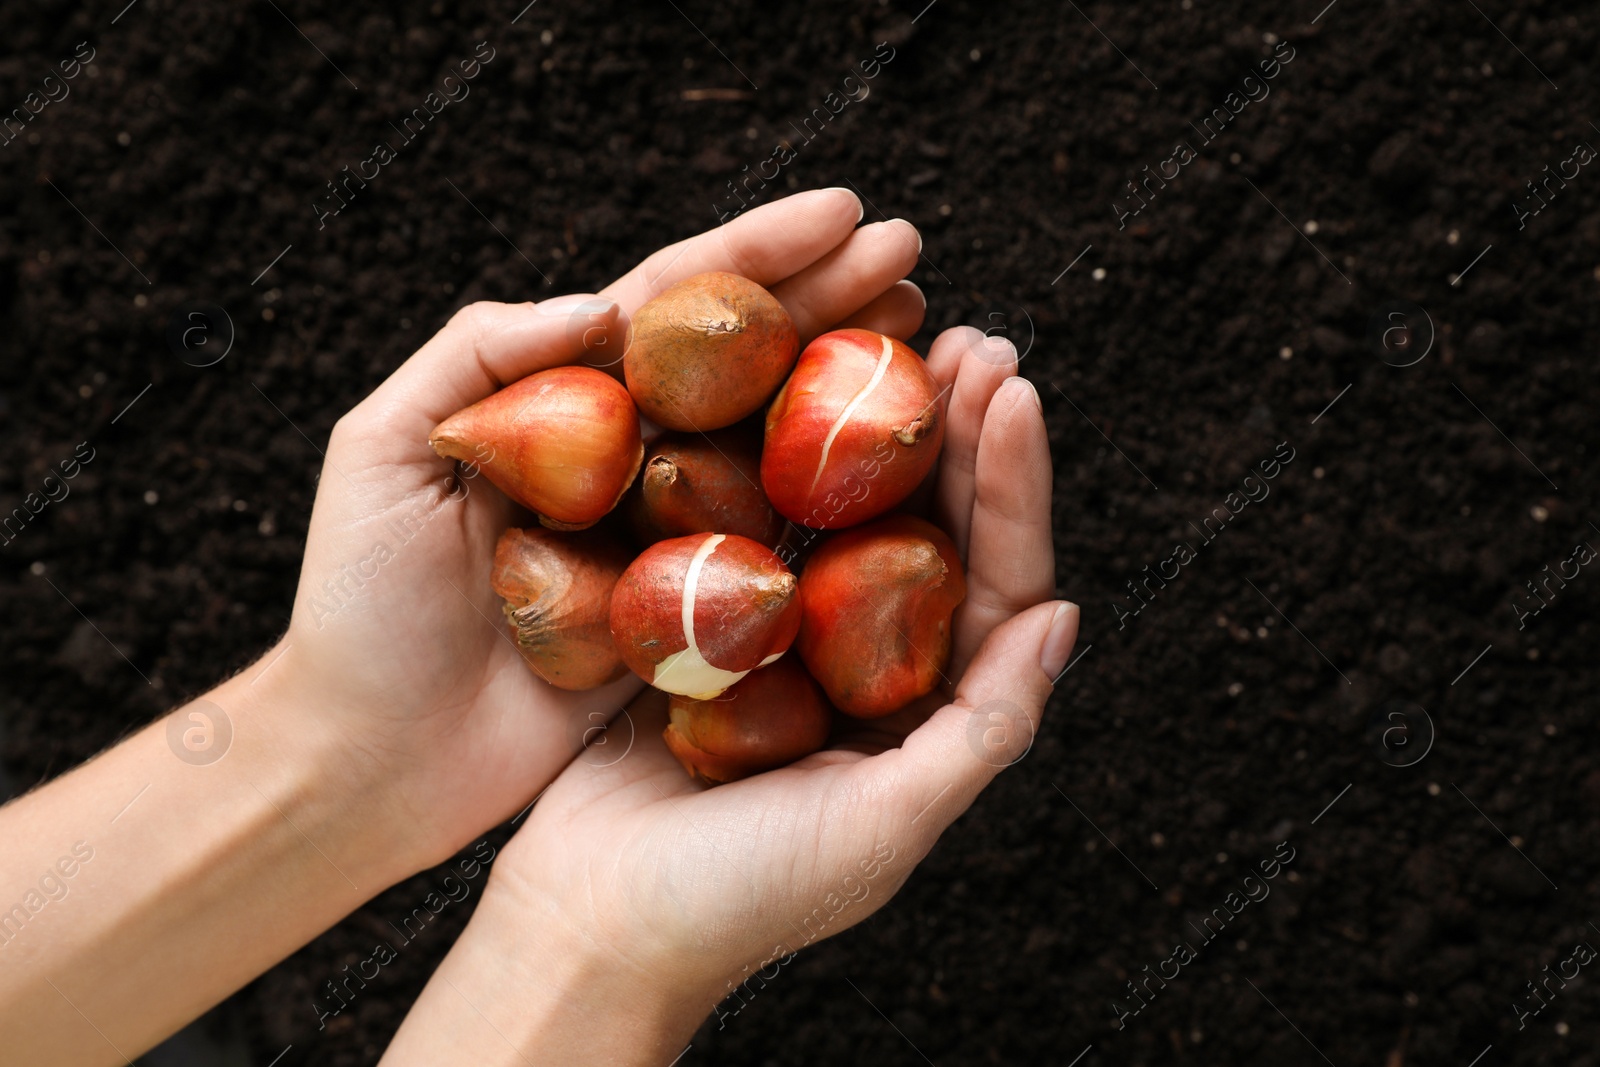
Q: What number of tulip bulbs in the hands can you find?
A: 8